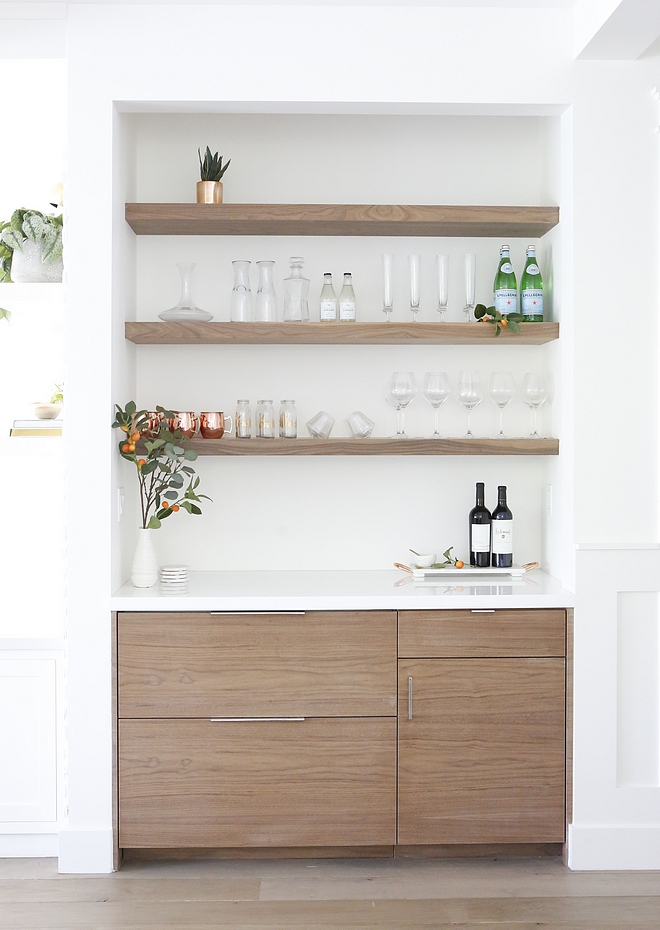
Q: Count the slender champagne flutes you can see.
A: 4